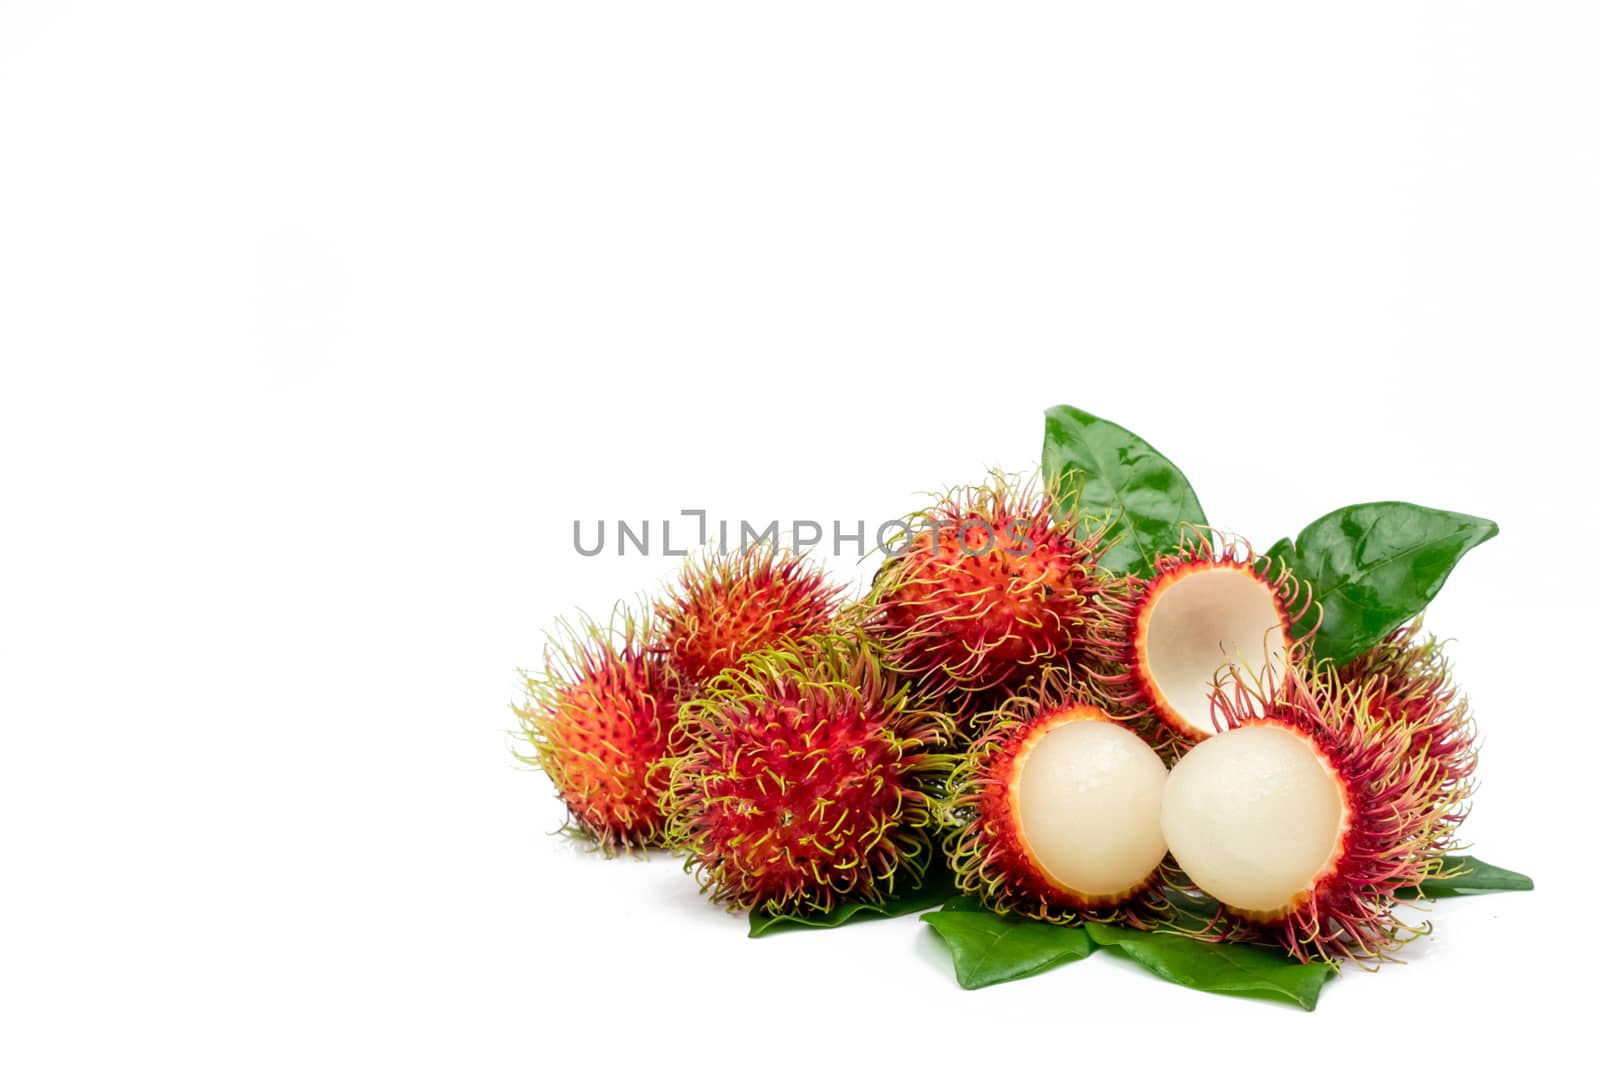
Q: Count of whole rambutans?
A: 5